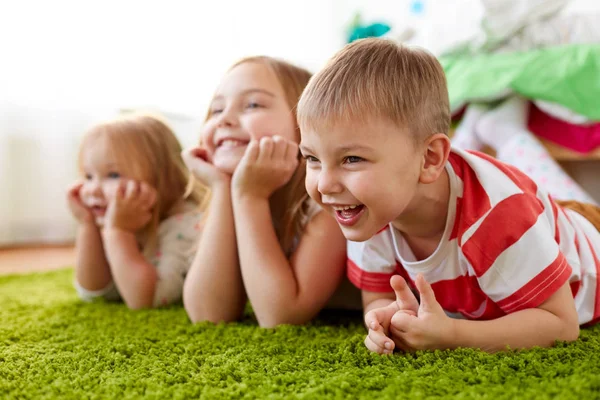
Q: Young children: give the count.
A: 3